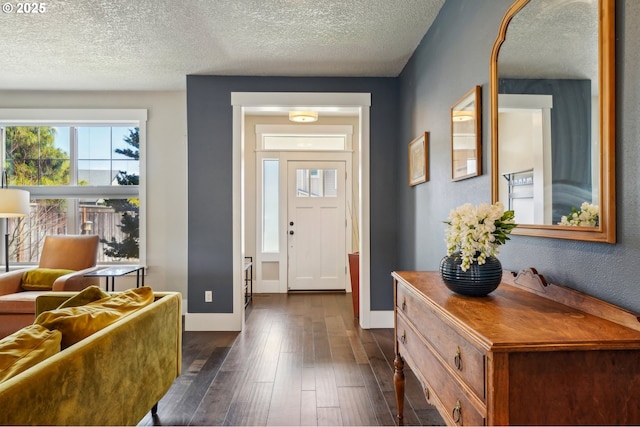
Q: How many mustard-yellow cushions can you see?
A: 4